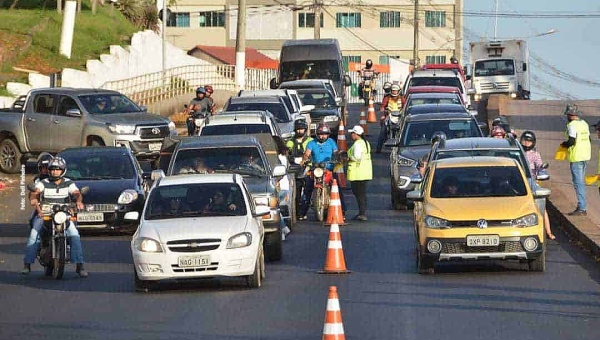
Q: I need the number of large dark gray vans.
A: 1